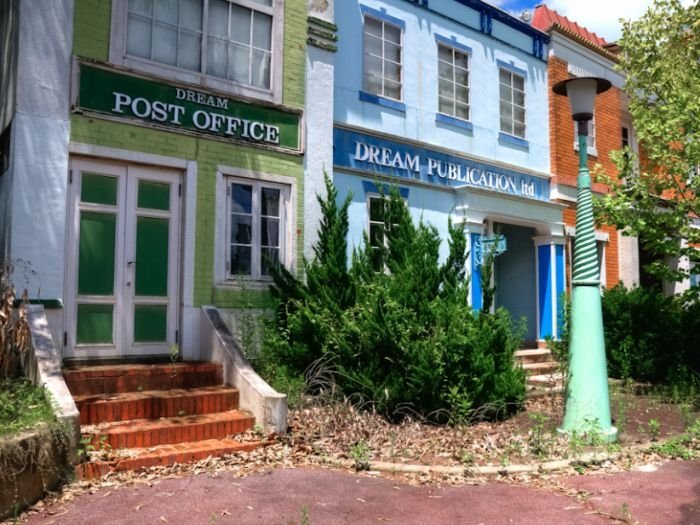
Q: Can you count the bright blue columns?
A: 2